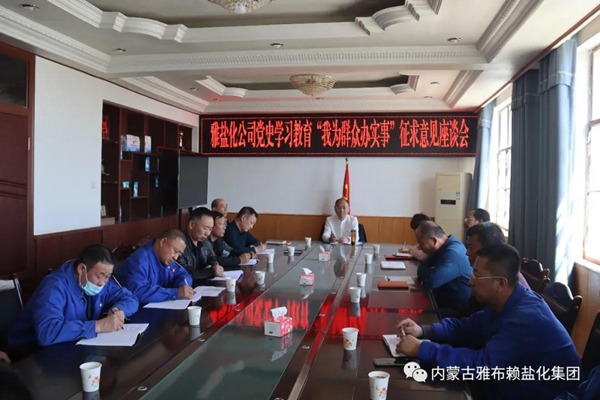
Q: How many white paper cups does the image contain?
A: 13